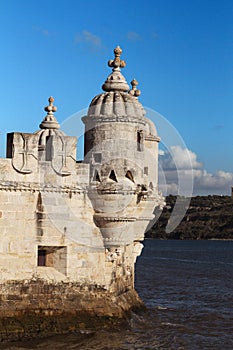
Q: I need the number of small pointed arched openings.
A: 3